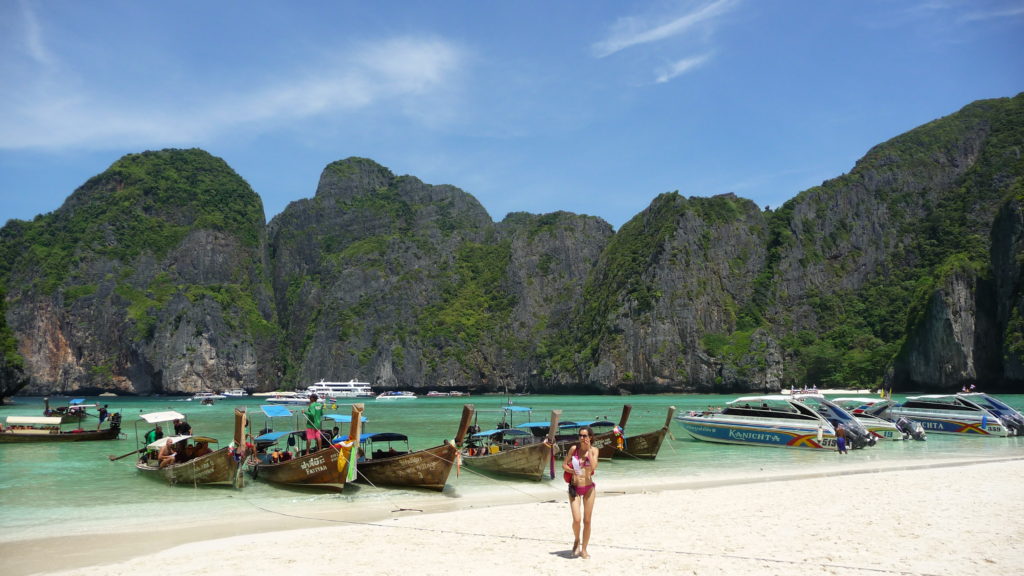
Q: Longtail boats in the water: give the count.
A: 8